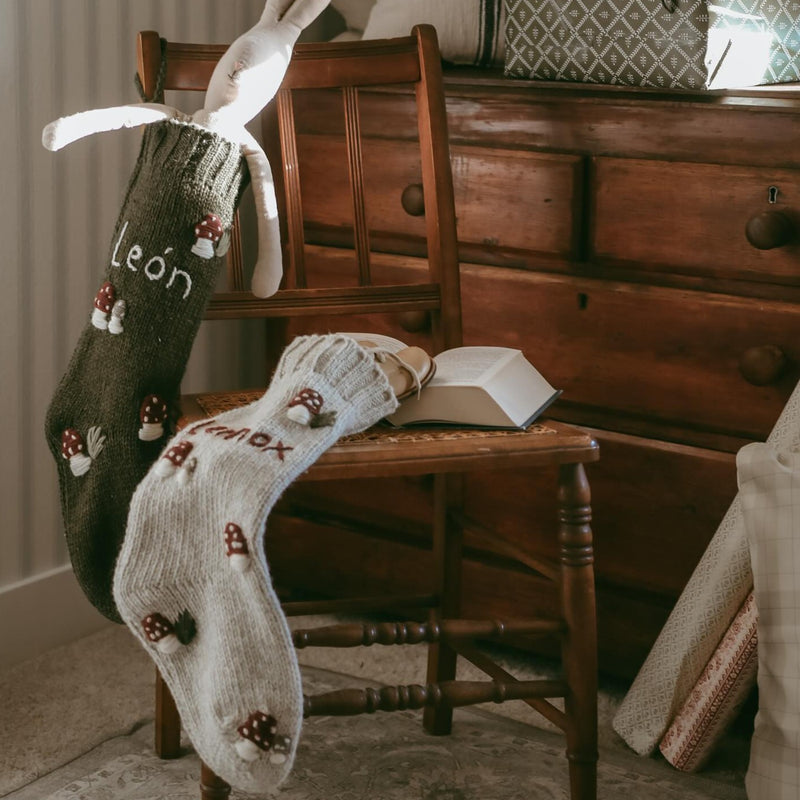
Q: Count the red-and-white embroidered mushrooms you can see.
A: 9